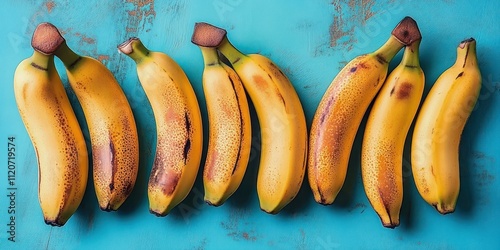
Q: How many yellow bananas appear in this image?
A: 8